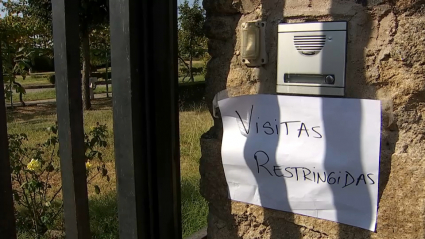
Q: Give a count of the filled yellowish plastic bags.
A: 0